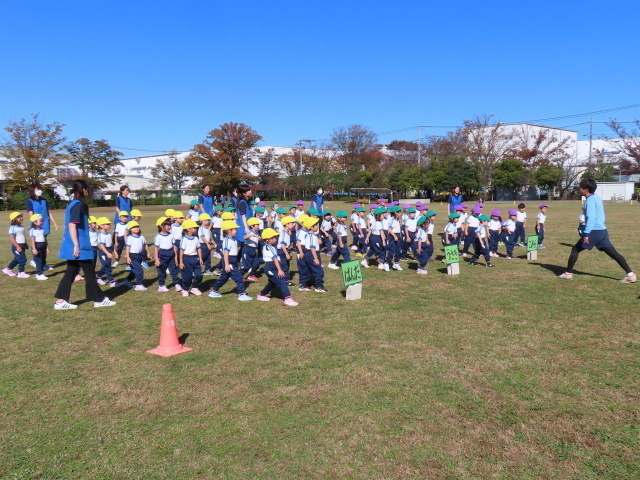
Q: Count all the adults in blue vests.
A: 8